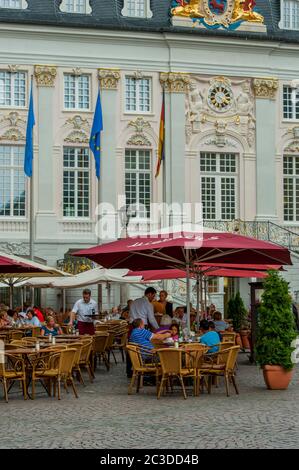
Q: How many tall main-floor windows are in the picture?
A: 5